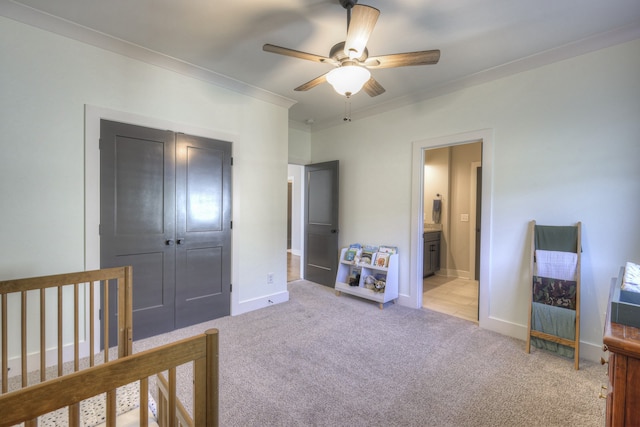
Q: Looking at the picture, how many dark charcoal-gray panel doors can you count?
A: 3